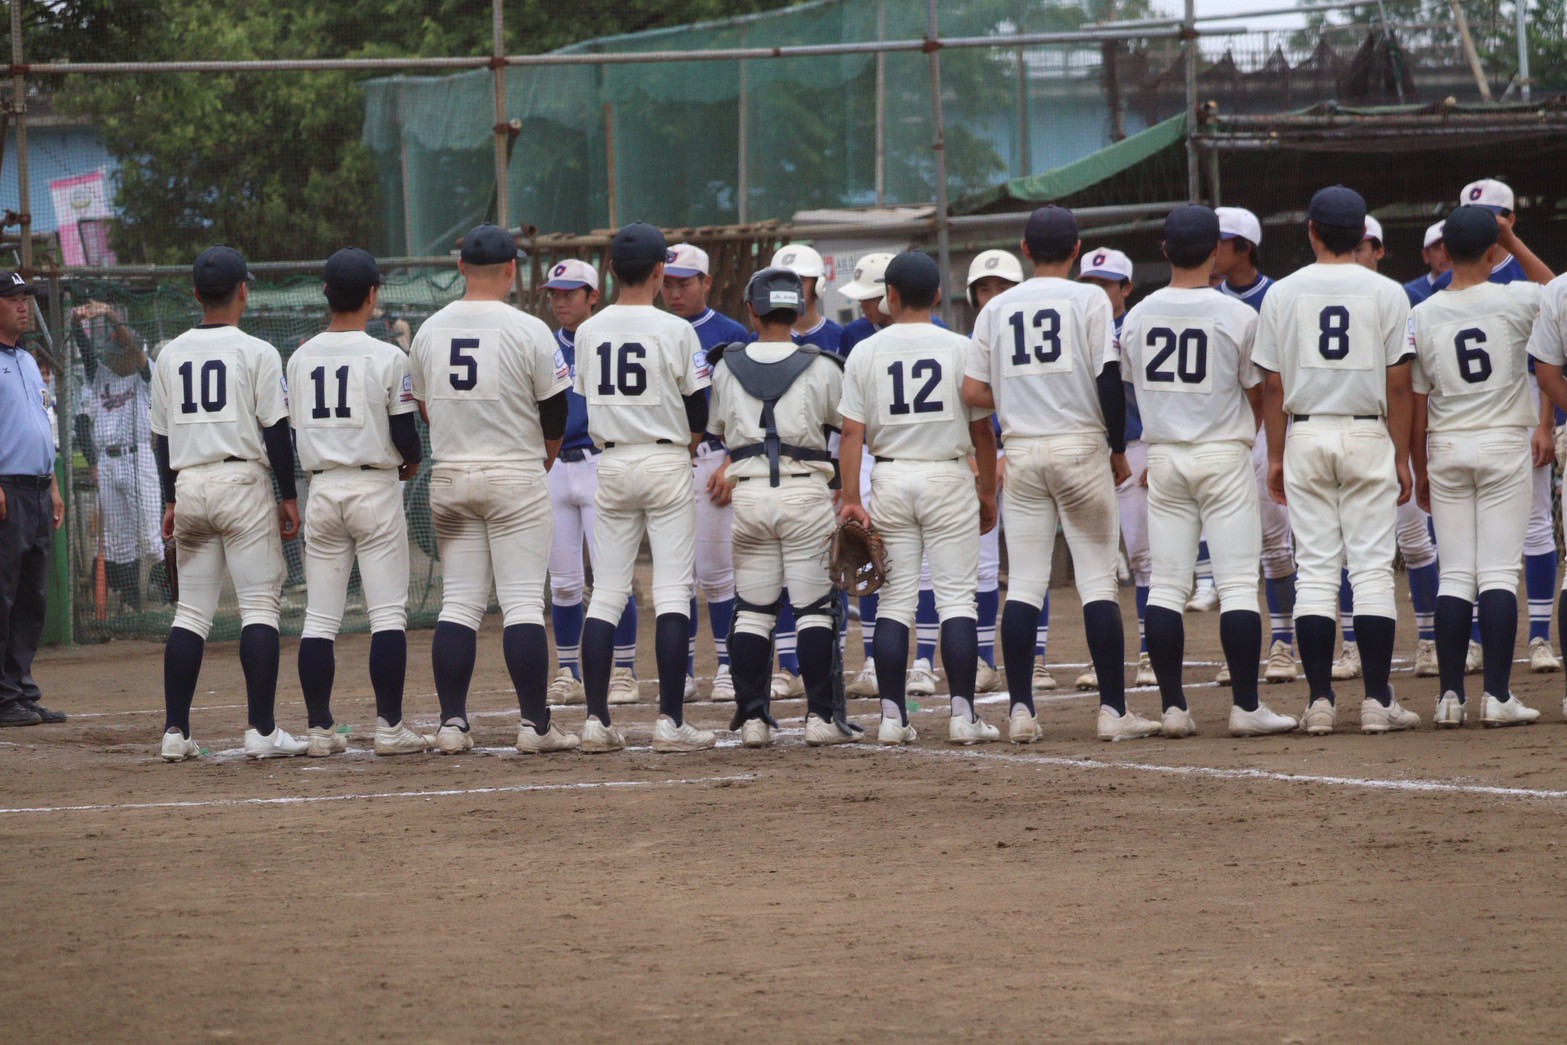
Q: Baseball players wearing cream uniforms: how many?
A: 11